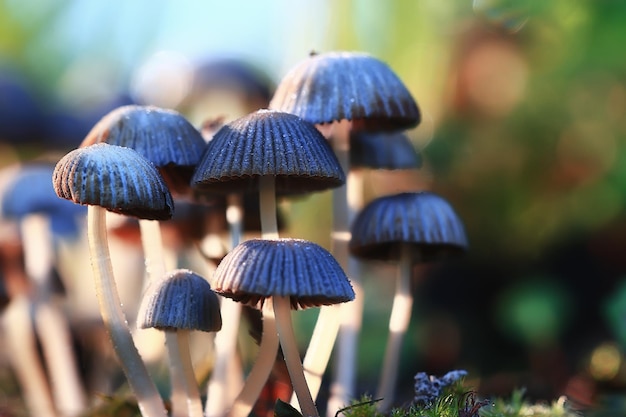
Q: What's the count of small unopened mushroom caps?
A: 1